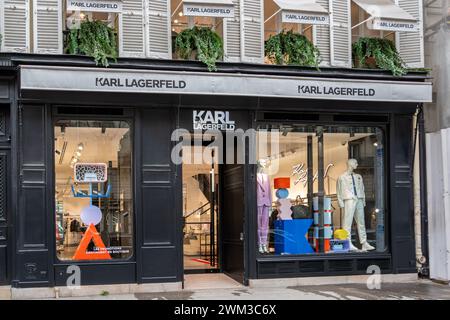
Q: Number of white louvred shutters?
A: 9